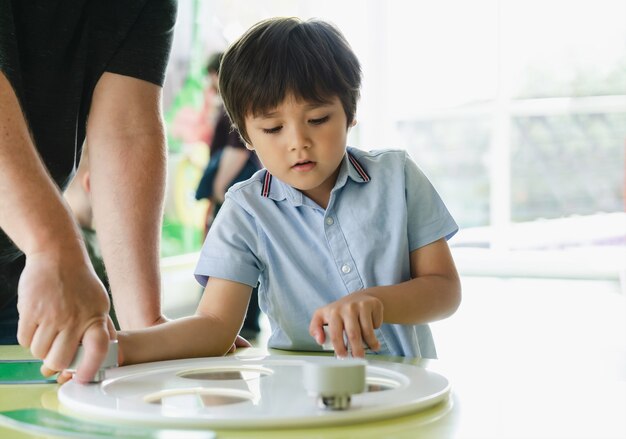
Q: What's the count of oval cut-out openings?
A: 3